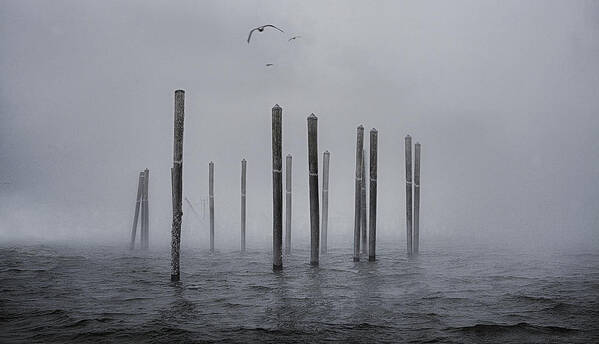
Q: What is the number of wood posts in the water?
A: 15